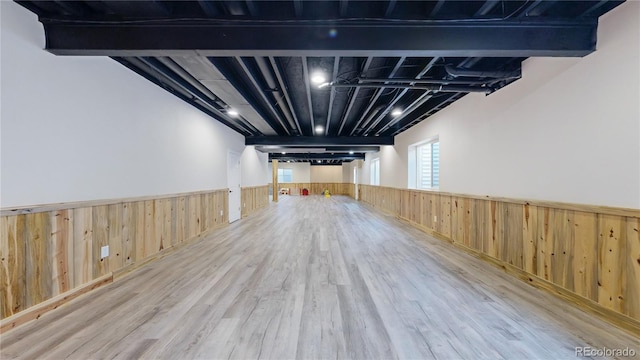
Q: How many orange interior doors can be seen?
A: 0